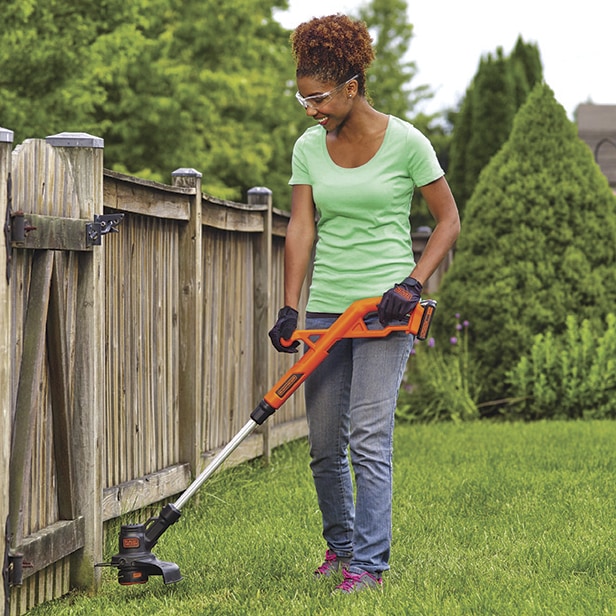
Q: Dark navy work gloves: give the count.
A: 2